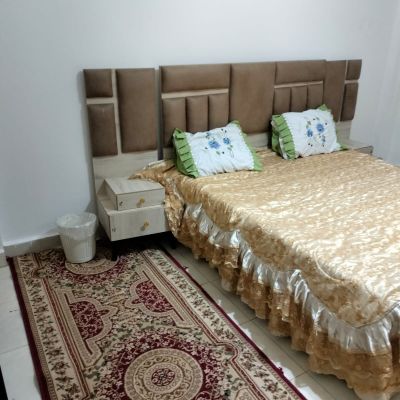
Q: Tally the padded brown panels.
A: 15